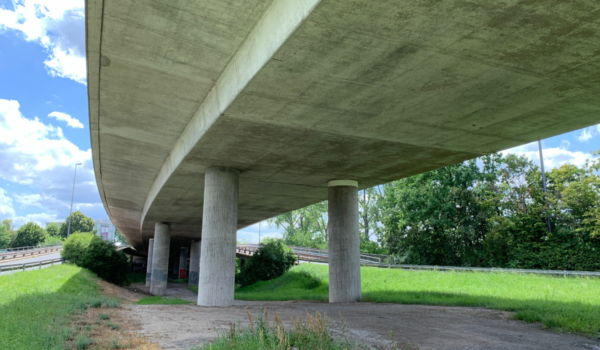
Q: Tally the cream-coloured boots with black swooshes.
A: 0